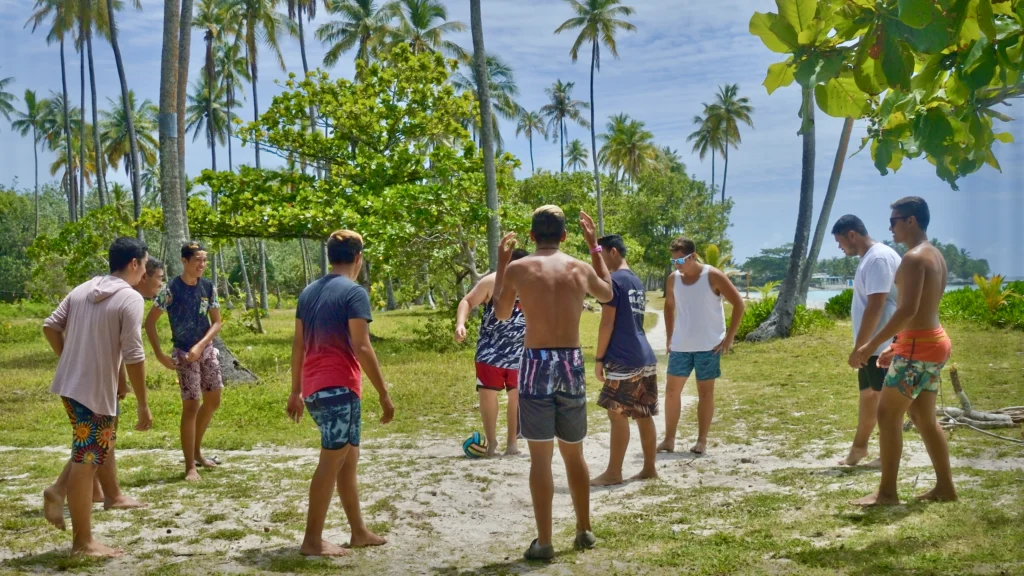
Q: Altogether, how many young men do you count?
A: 10